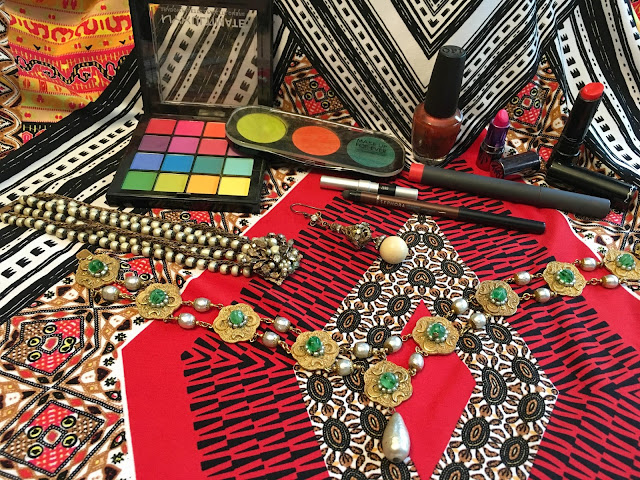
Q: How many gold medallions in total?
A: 9